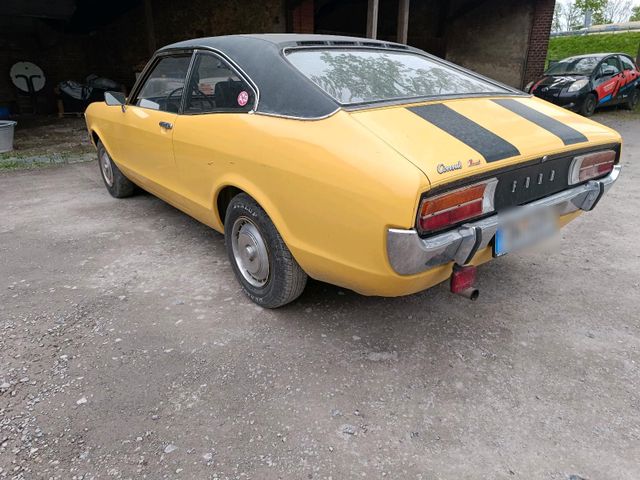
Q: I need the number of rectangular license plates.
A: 1